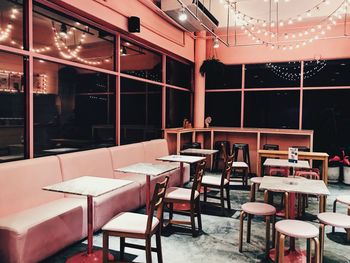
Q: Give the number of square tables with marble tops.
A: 6